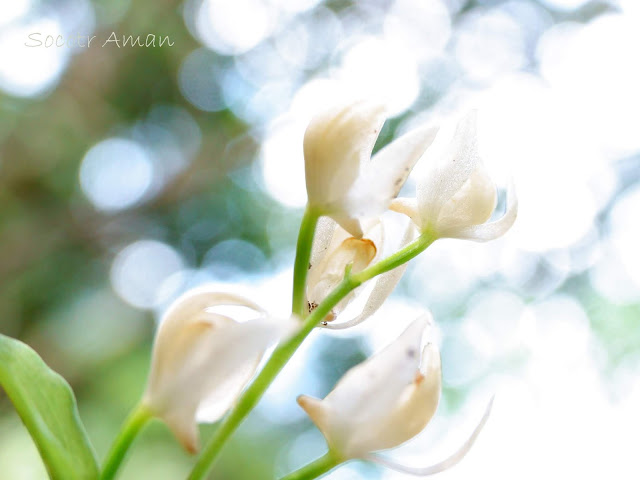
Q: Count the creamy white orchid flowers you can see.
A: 5